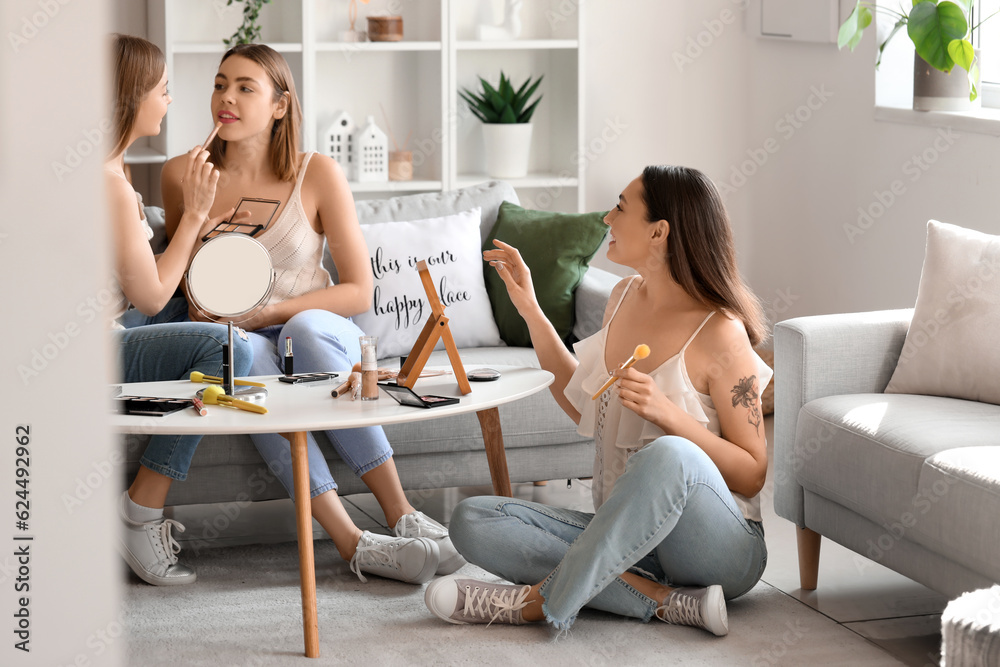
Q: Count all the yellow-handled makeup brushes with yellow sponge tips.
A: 3